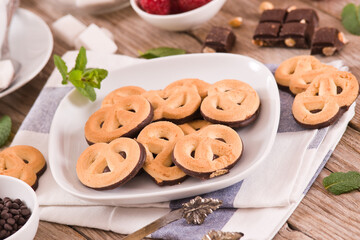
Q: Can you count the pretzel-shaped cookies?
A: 12